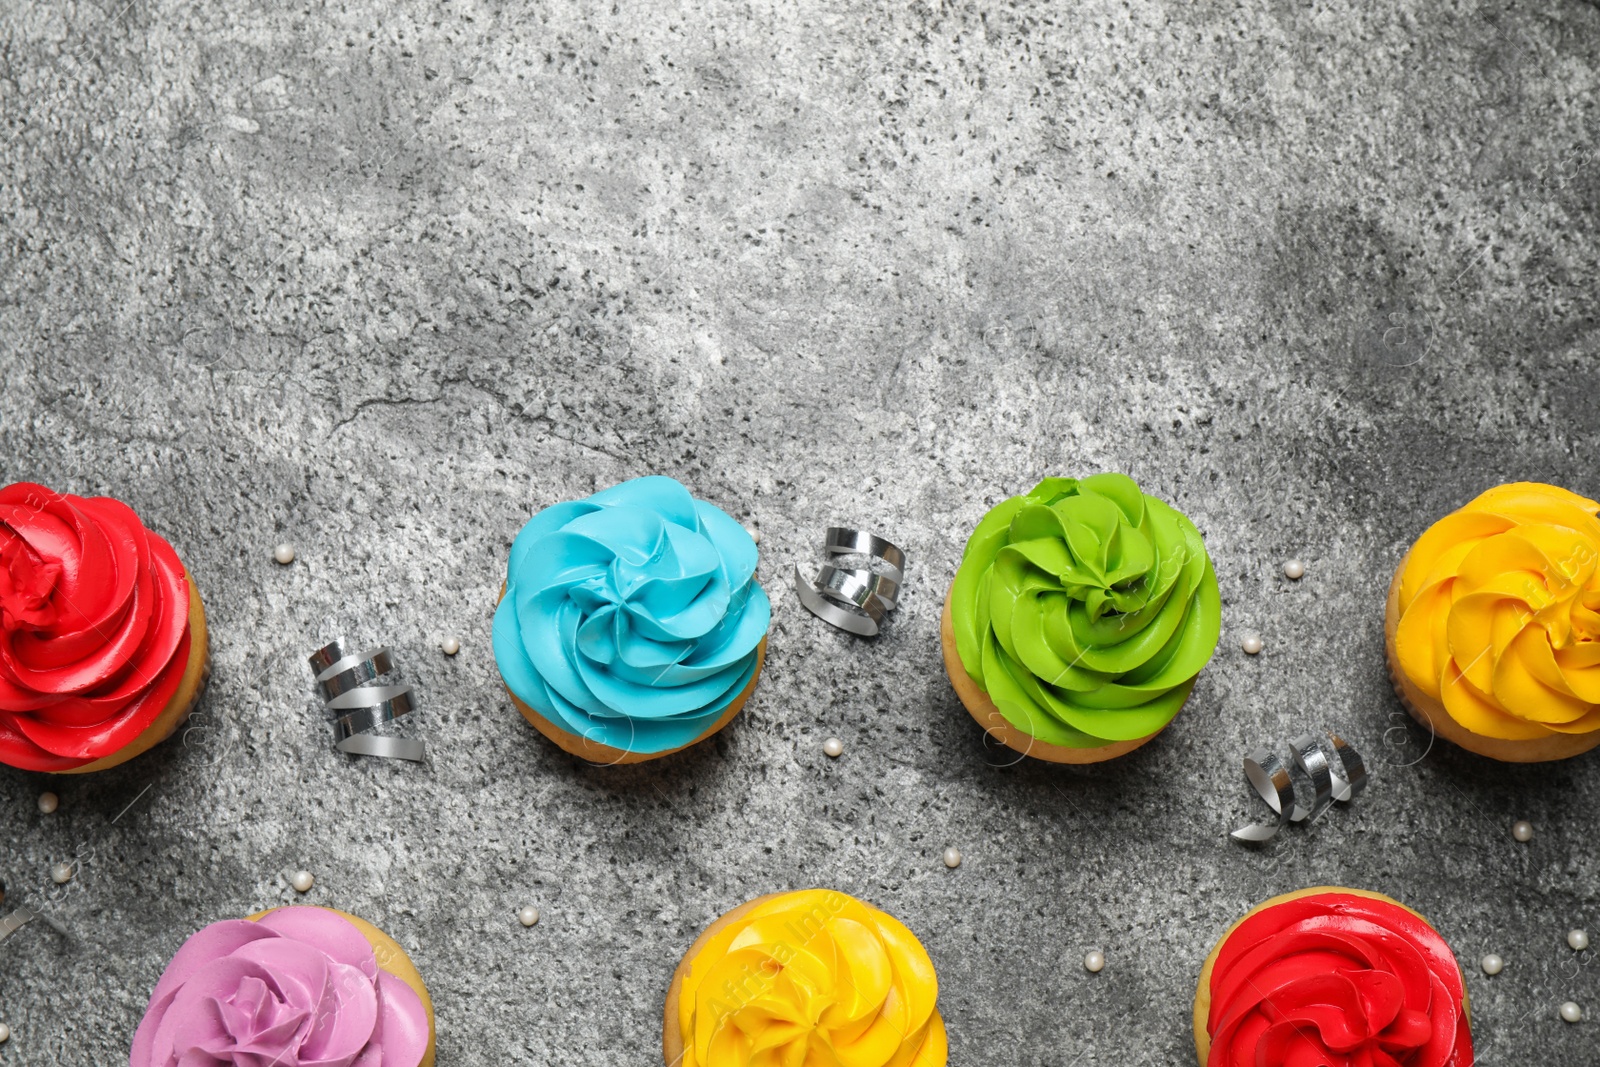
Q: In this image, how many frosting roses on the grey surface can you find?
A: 7